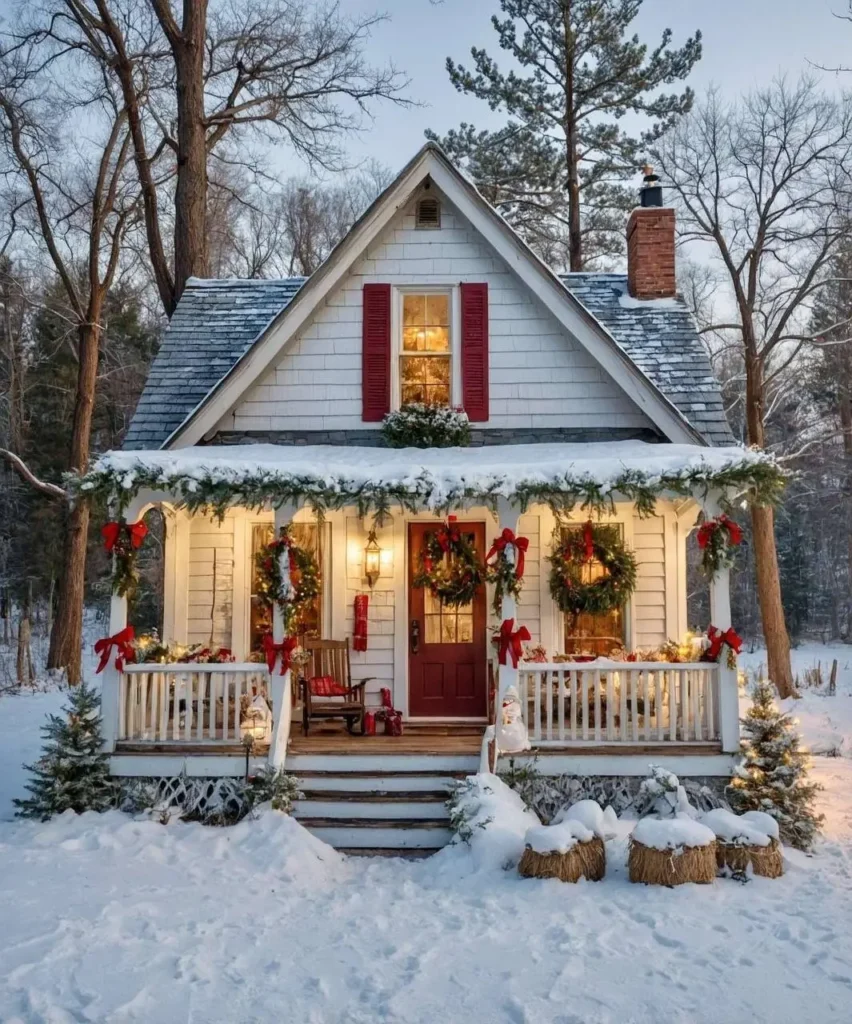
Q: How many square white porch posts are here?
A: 4